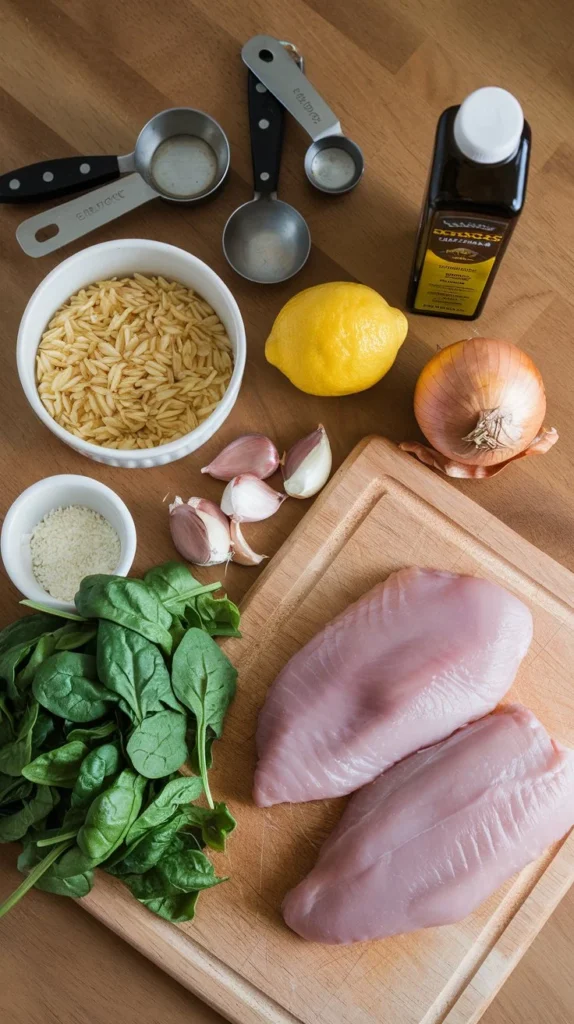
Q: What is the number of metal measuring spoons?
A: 3